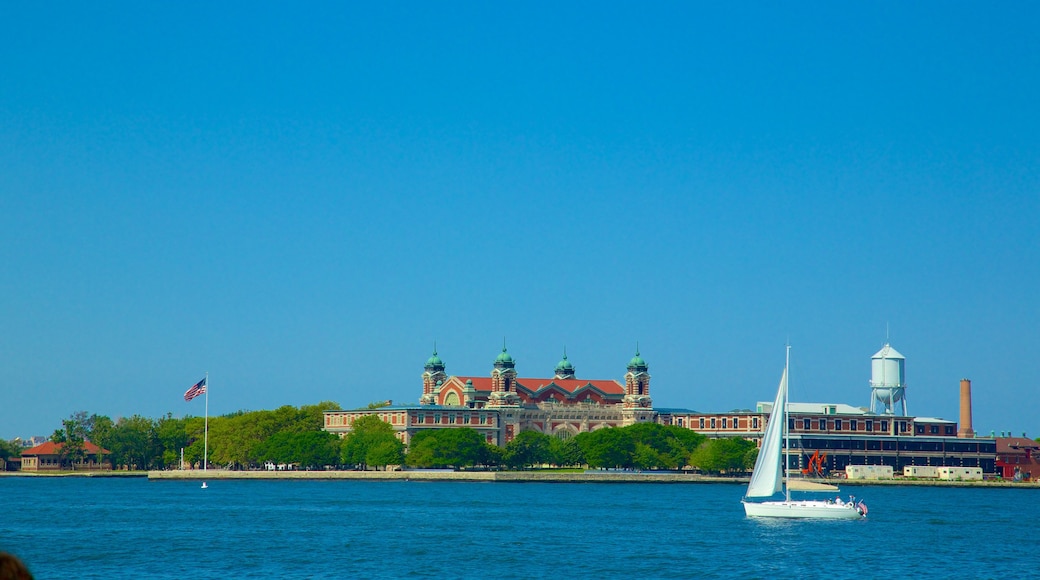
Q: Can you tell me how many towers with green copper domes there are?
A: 4